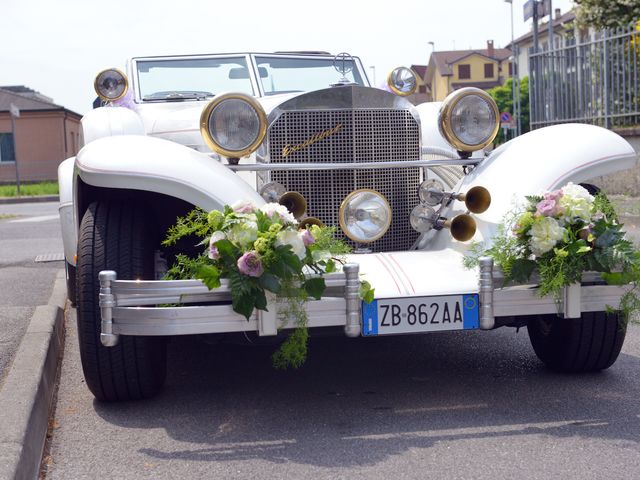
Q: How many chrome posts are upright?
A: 3